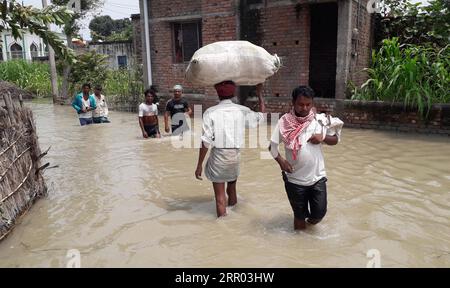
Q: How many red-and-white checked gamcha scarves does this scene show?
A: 1